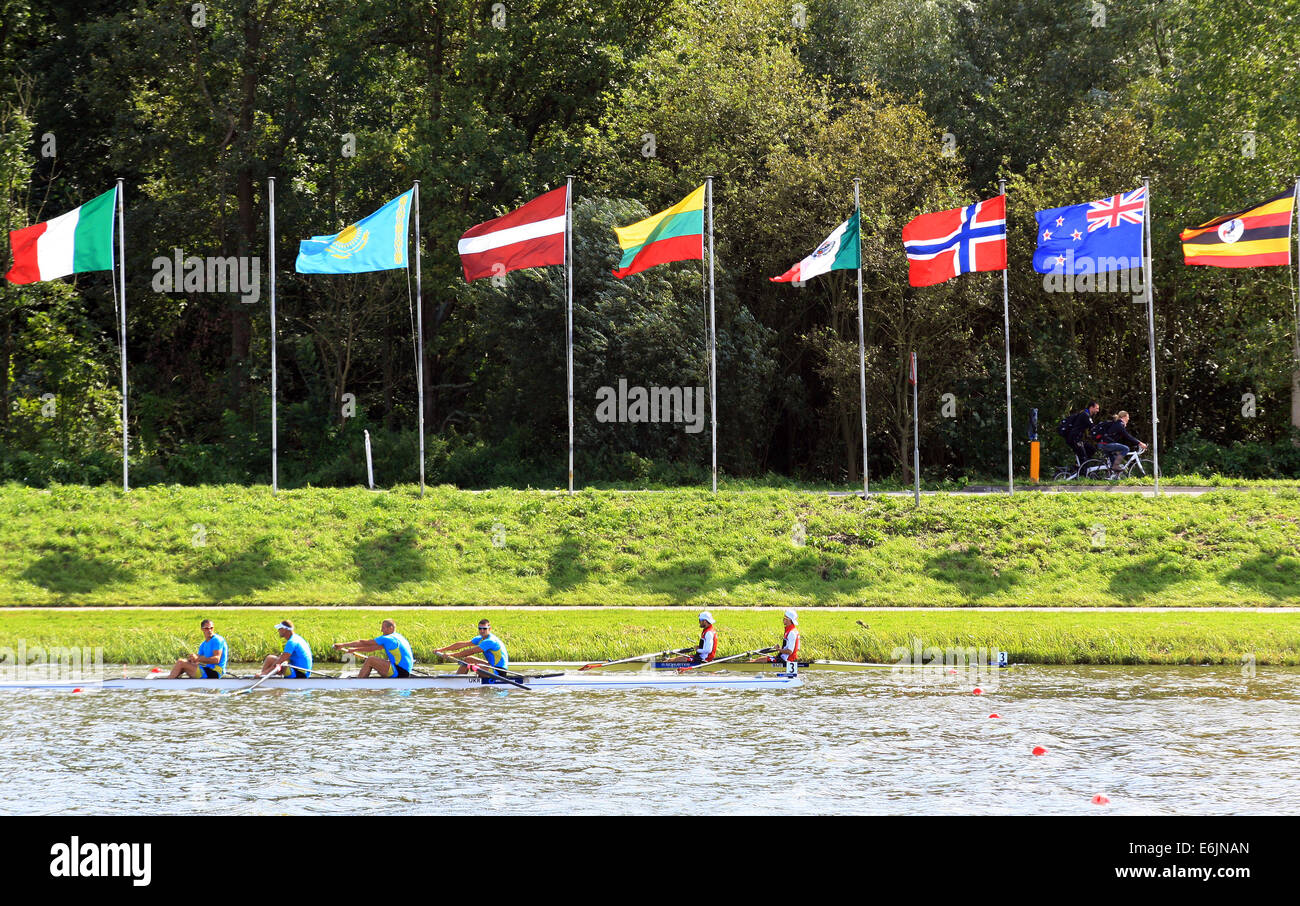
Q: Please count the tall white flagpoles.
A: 9